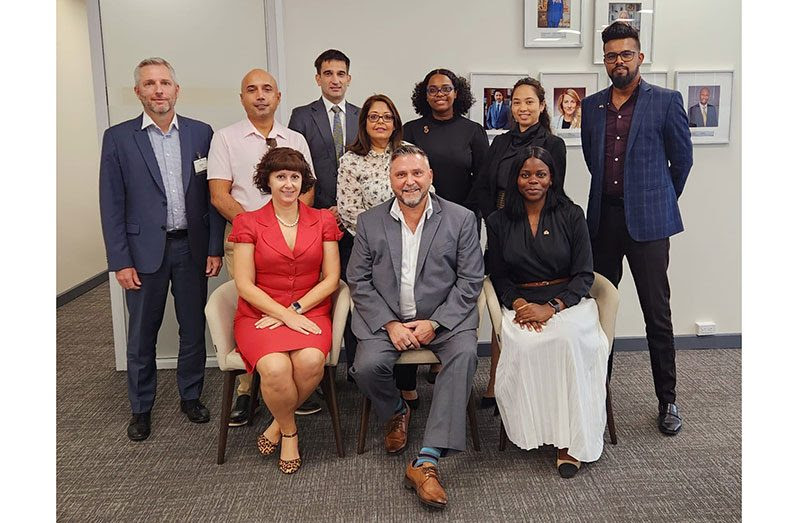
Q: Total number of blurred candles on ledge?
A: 0